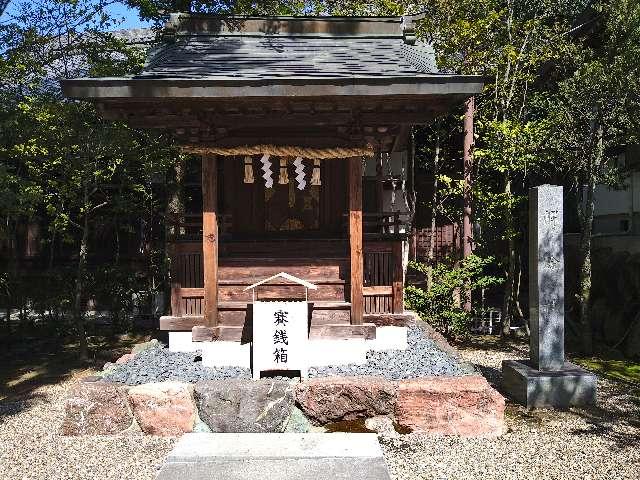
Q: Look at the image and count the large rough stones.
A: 5